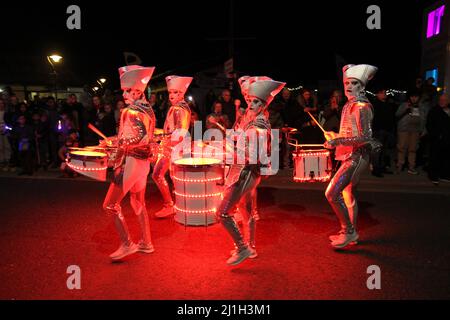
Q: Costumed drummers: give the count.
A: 5